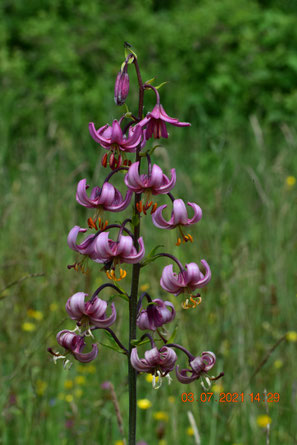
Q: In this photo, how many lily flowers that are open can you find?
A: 13